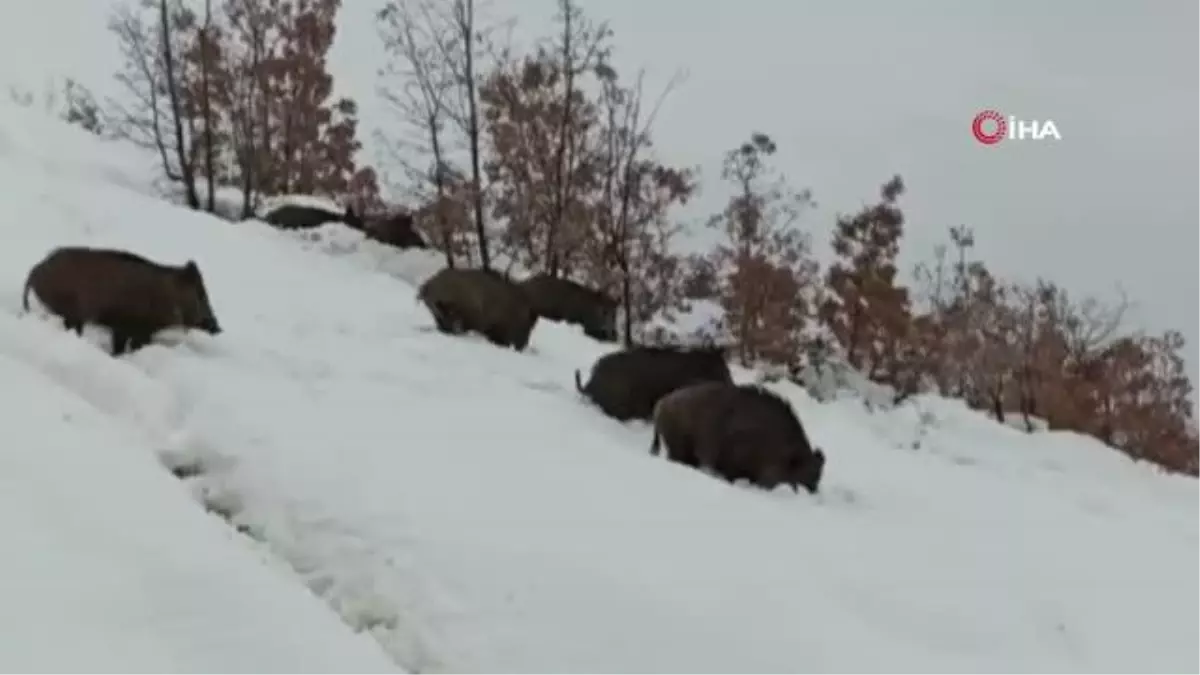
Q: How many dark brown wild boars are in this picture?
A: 7